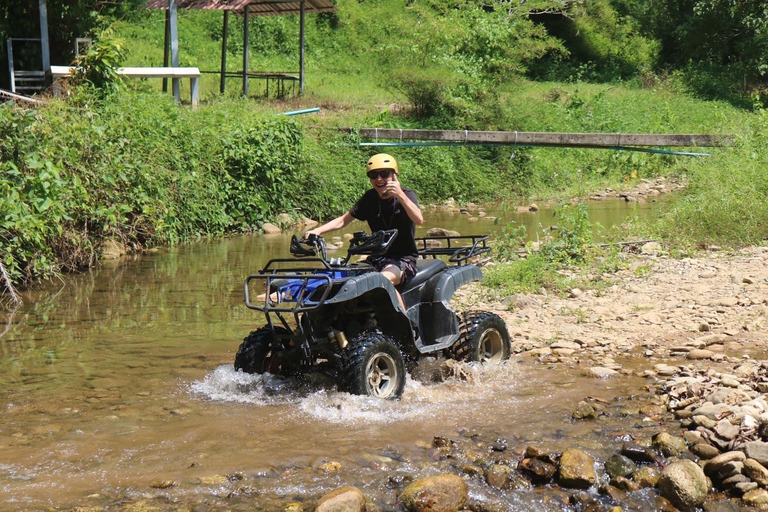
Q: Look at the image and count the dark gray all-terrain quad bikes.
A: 1